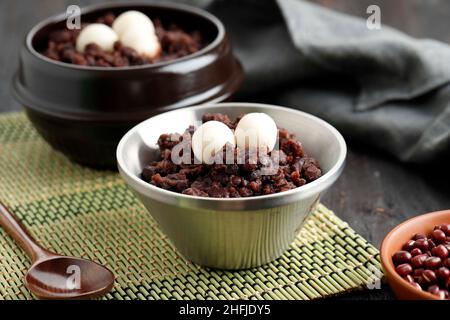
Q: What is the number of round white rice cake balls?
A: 5